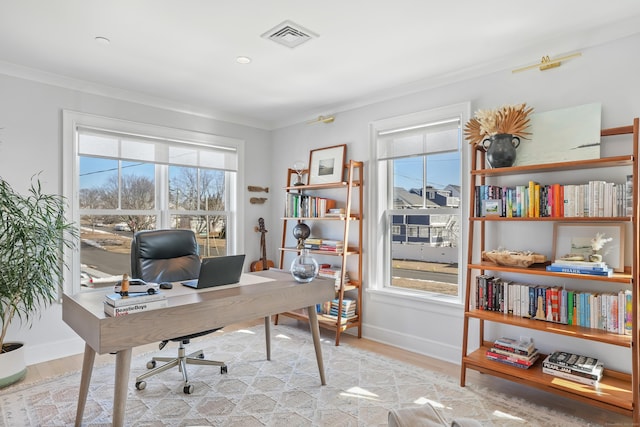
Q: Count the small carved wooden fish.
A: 2